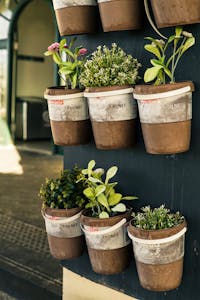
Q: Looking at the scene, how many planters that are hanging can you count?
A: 9